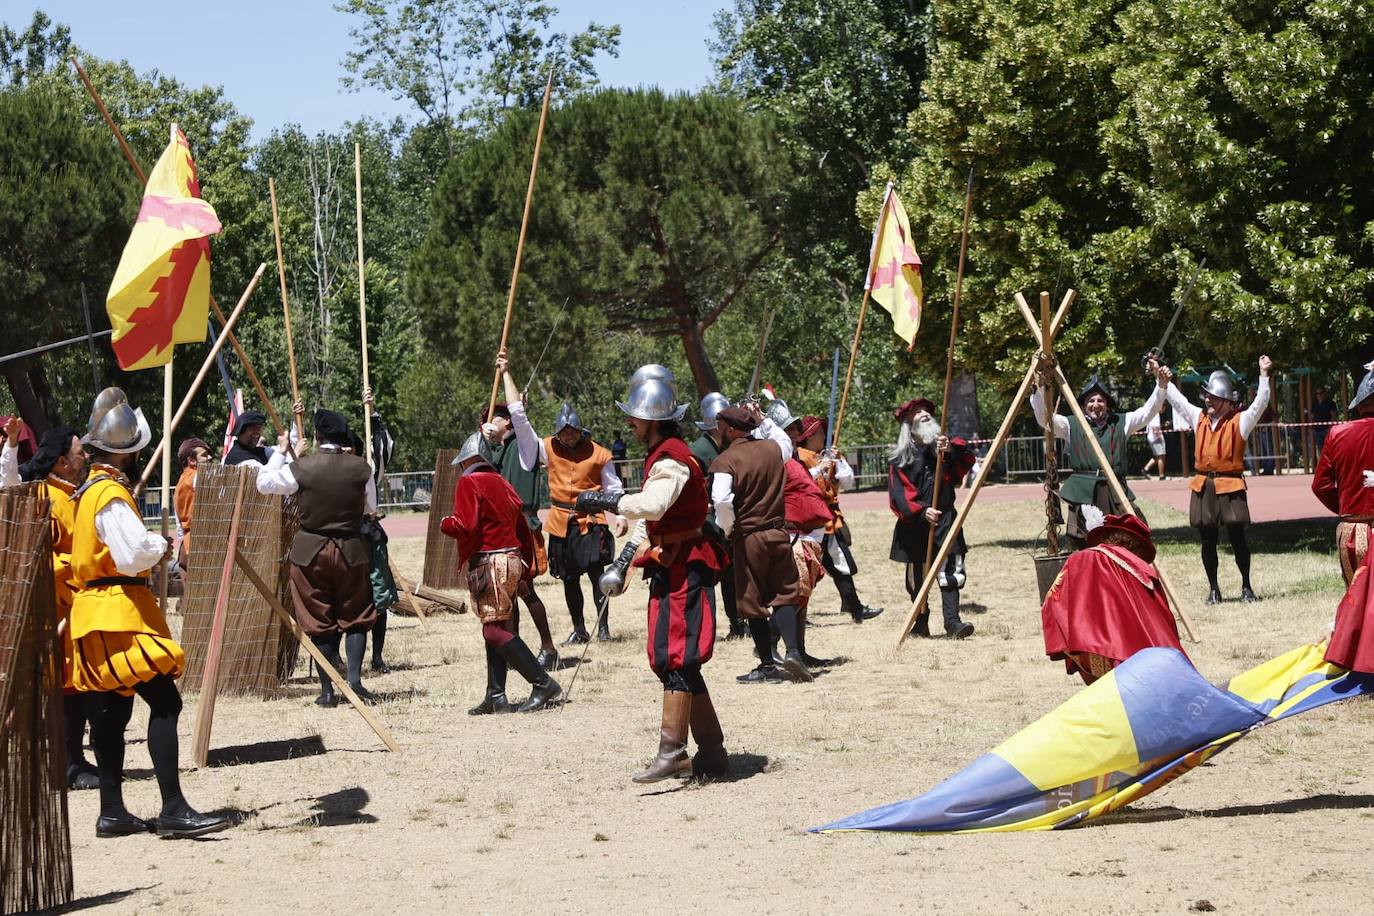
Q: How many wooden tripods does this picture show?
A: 1